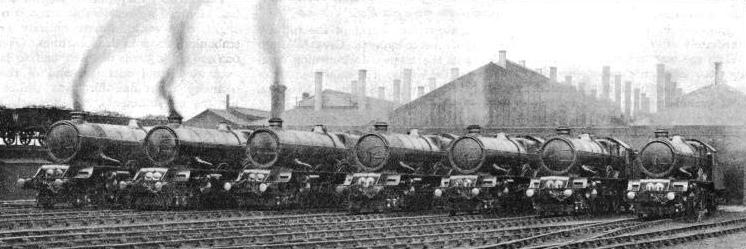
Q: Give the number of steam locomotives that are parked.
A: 7